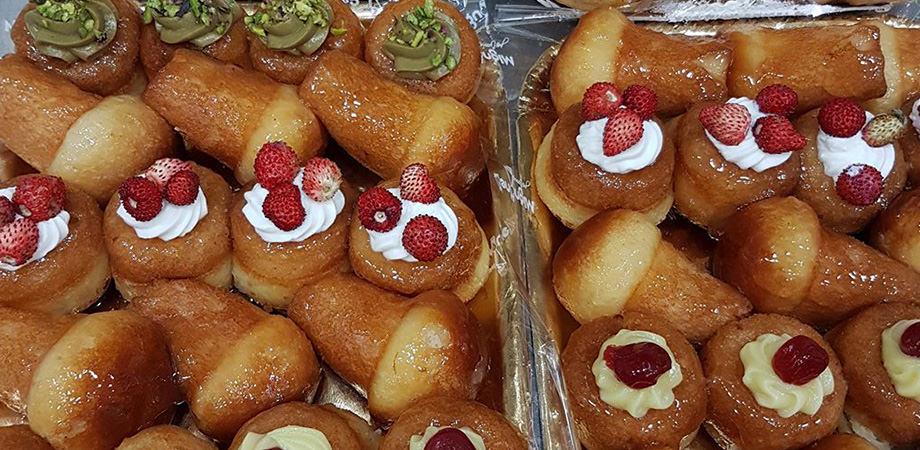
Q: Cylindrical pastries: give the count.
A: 12